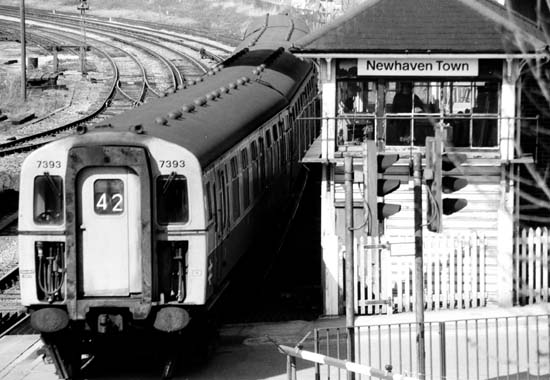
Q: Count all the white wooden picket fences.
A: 2